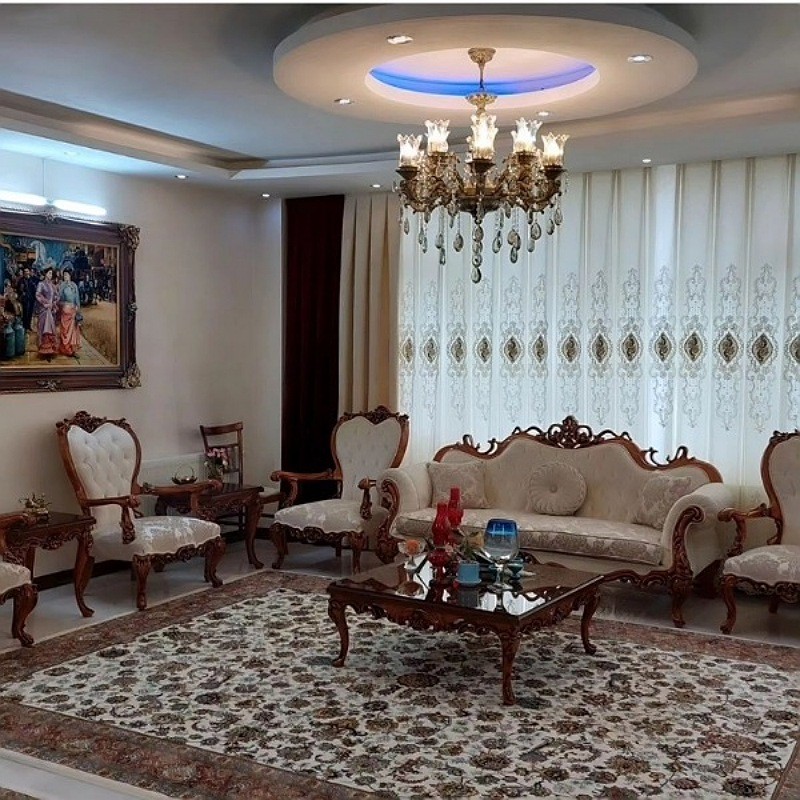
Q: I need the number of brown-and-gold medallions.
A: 14